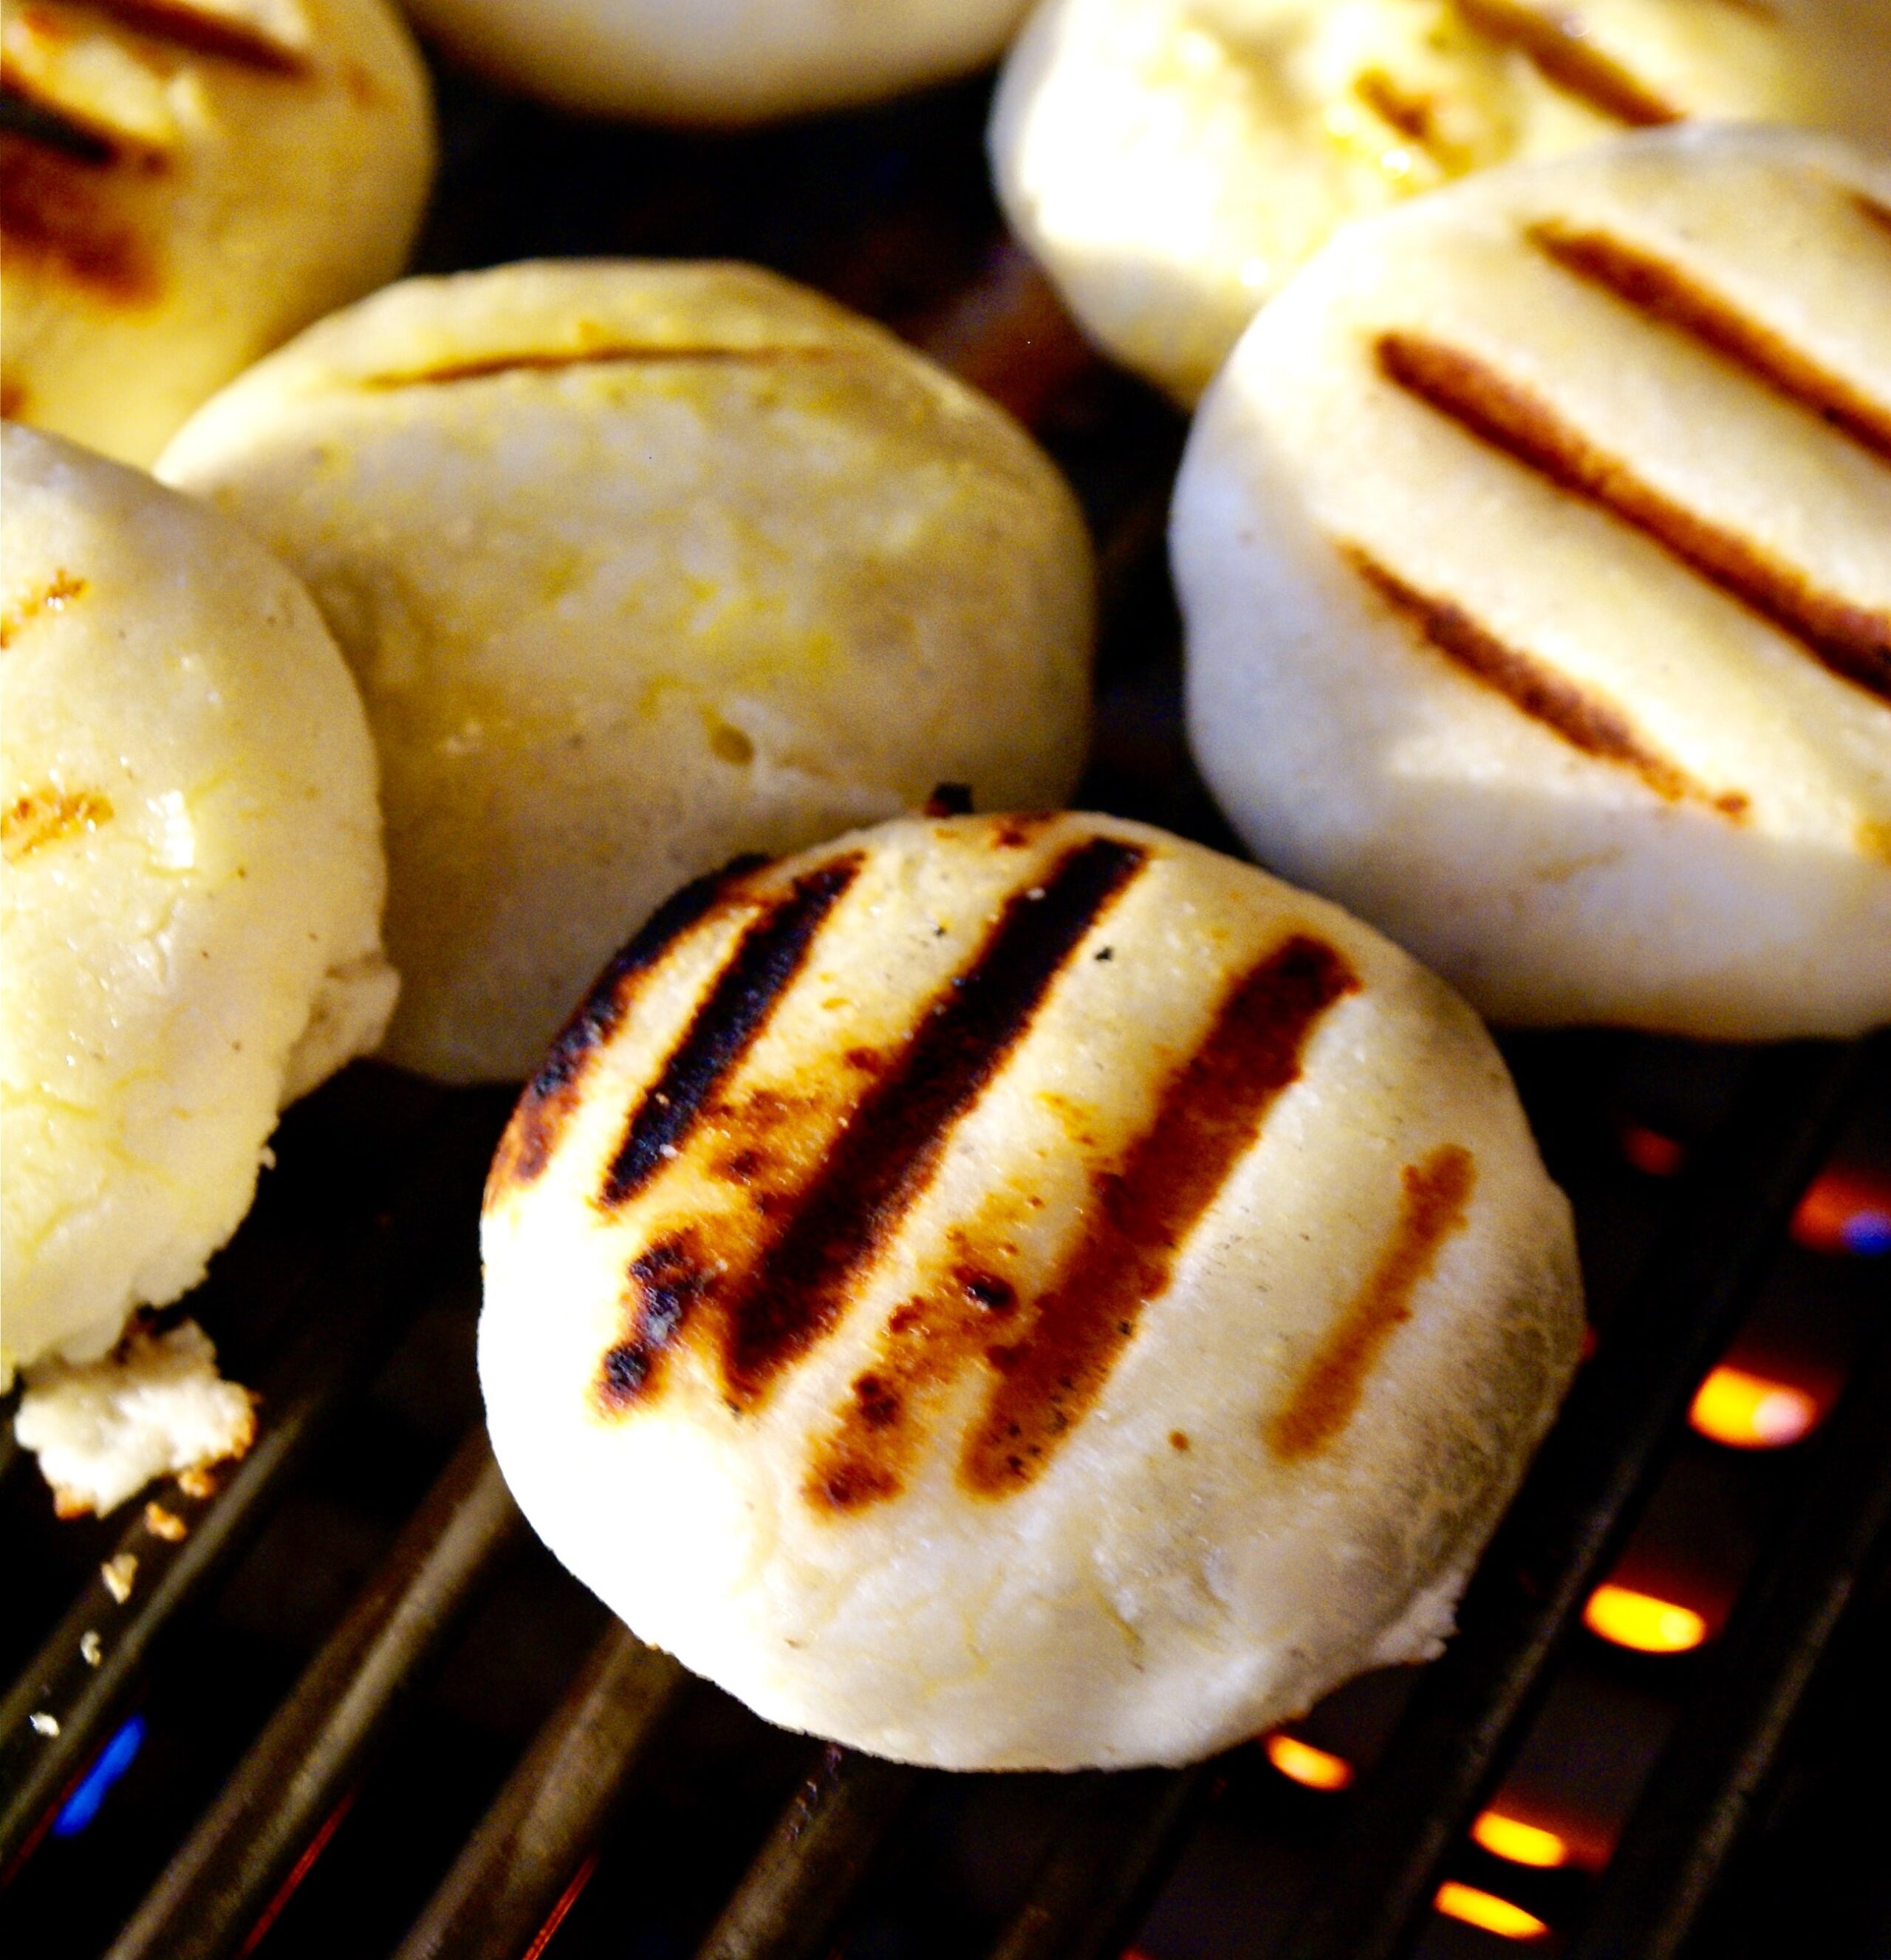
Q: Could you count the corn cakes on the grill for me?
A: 7